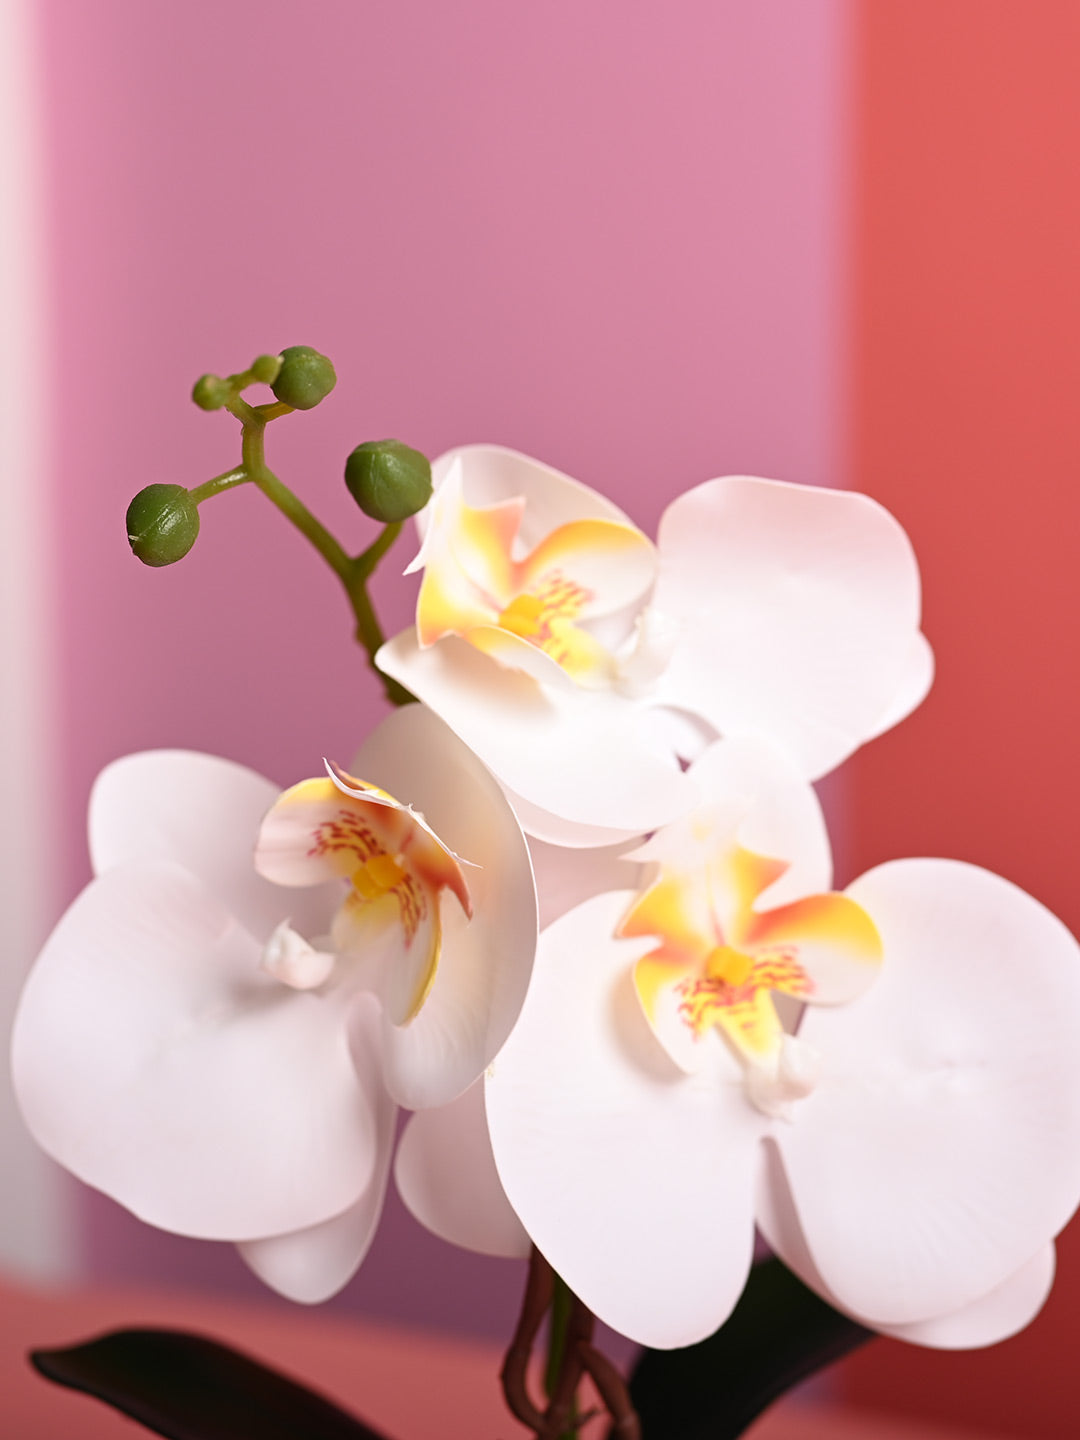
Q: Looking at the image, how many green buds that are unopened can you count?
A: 5